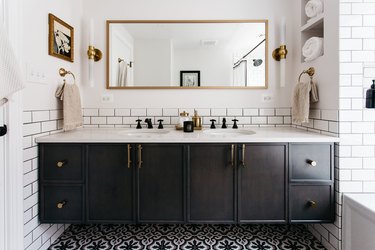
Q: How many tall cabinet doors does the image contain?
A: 4